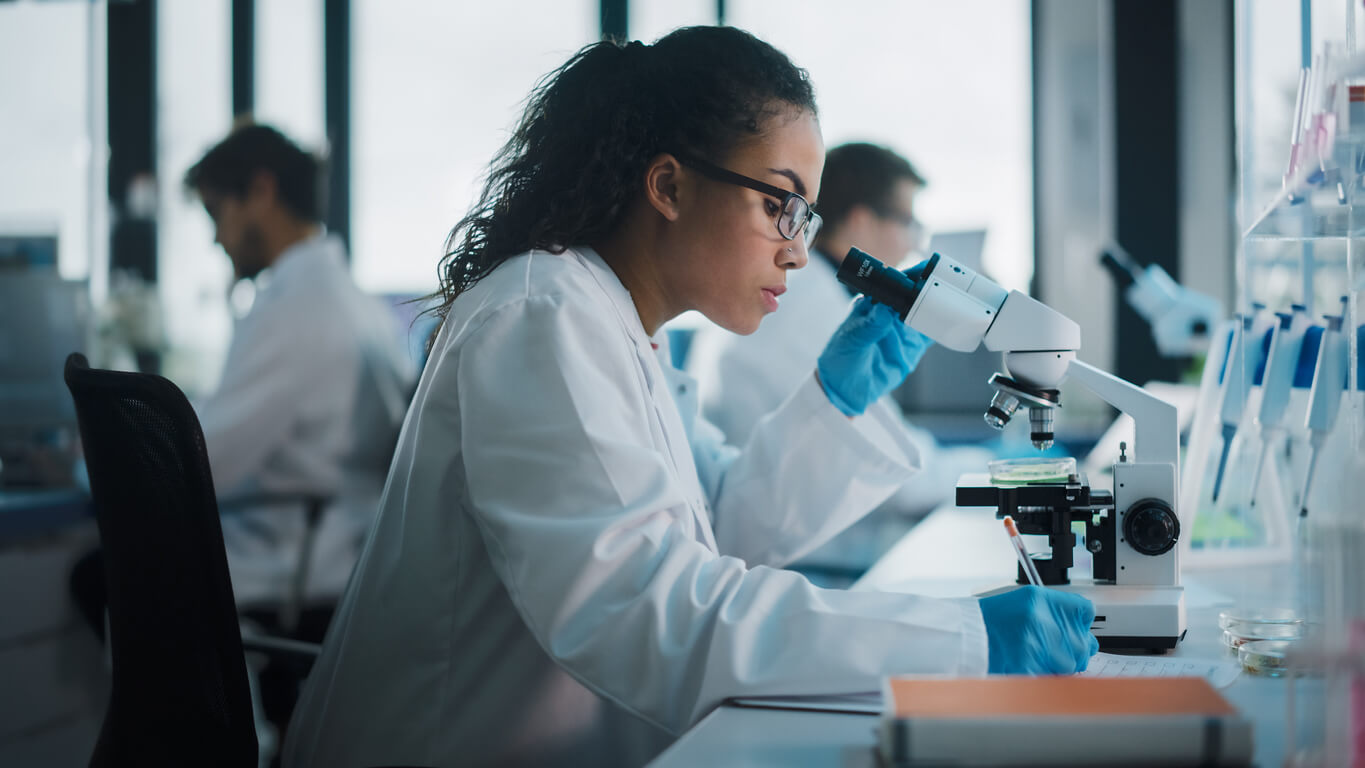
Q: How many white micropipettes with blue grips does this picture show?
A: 3